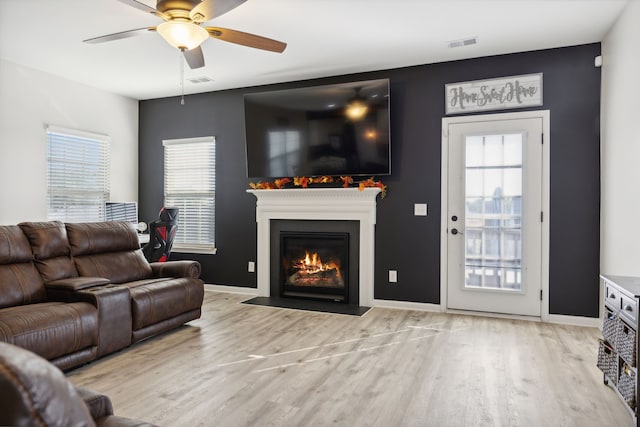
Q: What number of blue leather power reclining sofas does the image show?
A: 0